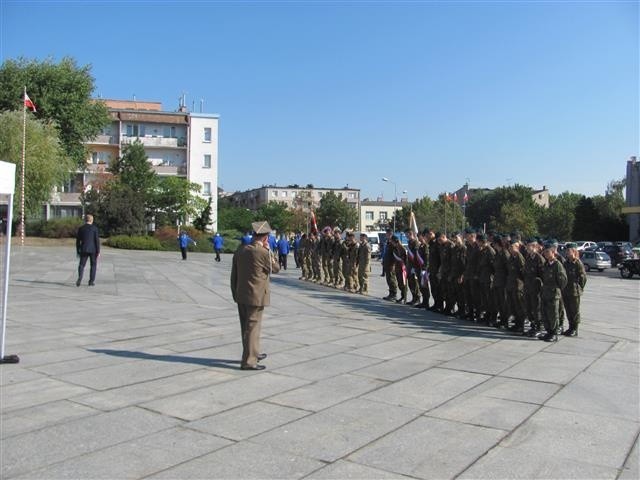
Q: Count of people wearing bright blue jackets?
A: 6